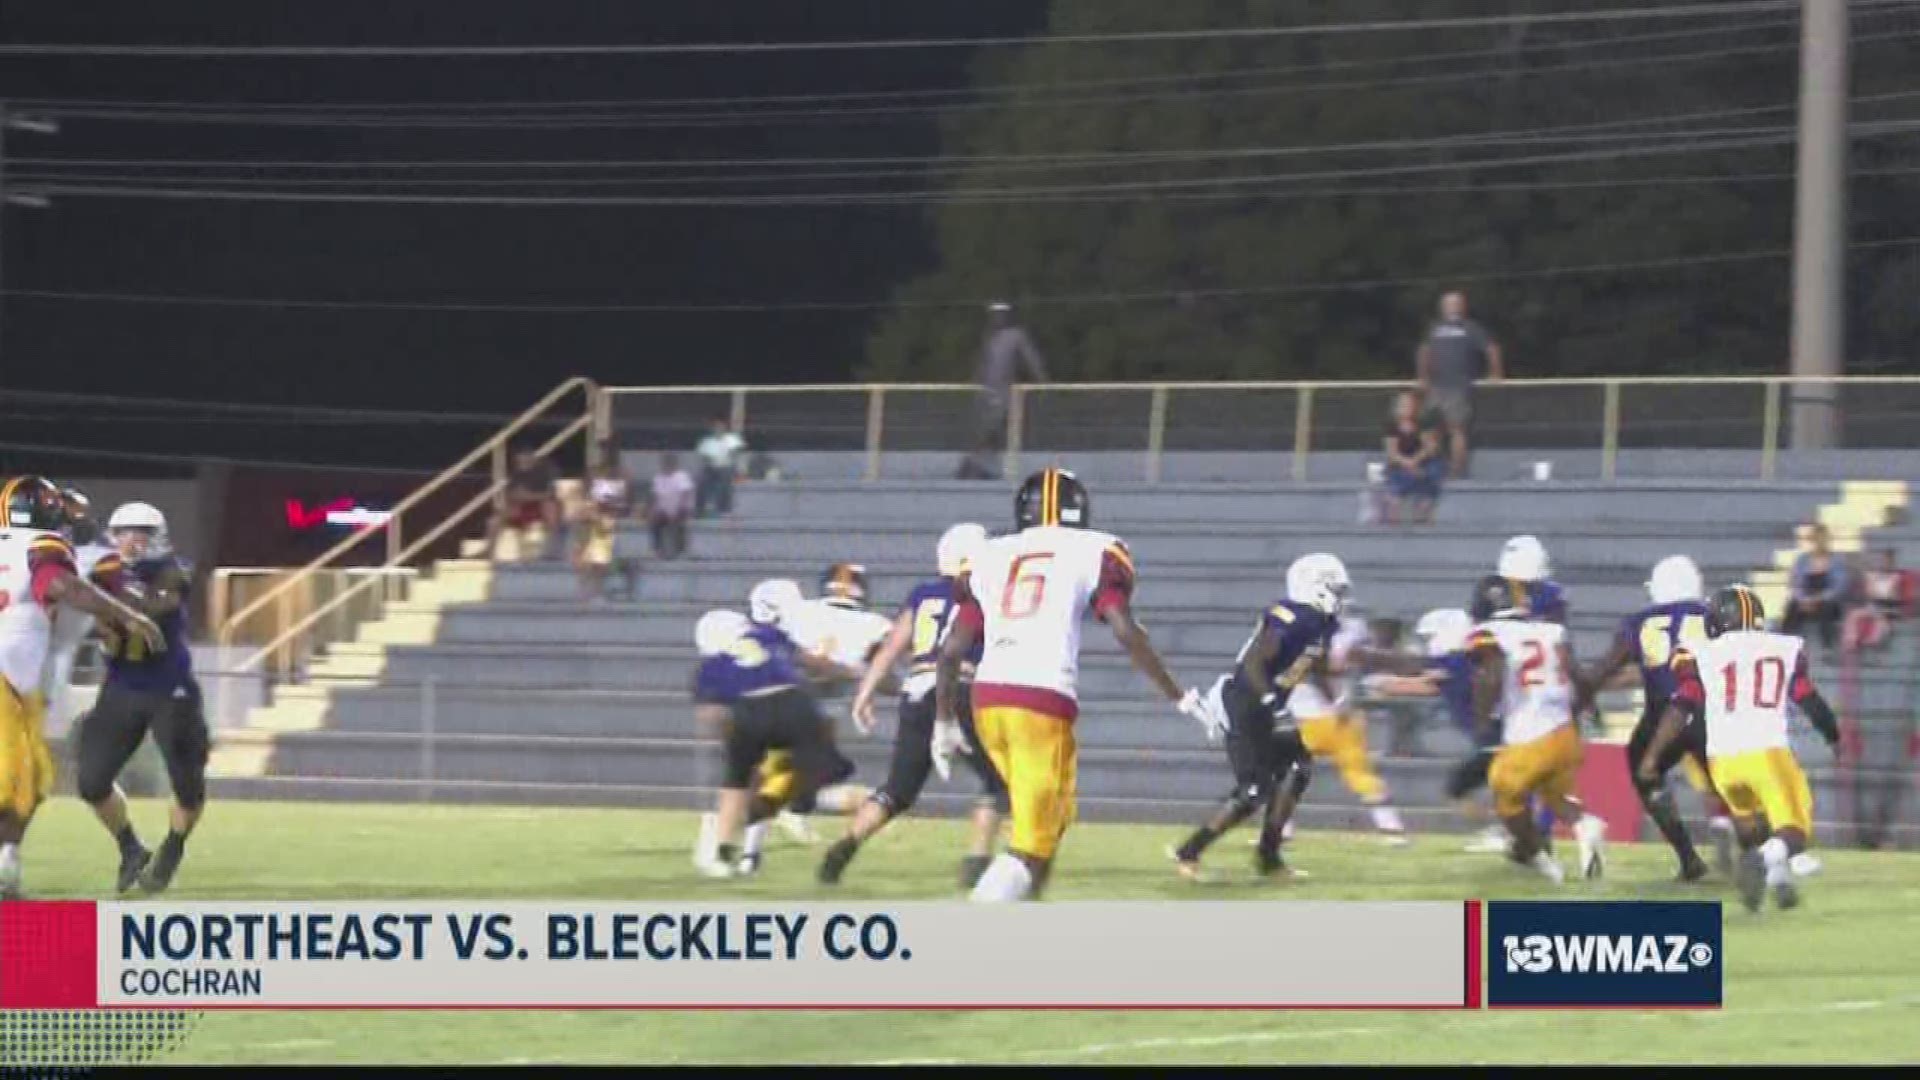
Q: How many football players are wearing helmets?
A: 14